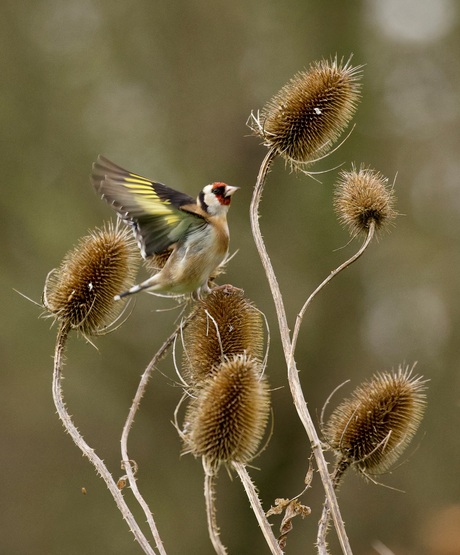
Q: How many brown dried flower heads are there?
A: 7